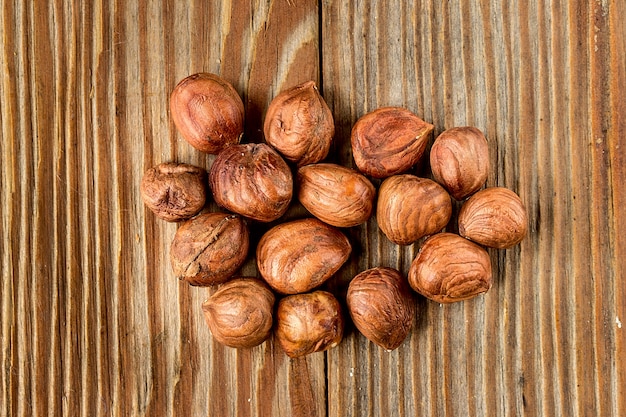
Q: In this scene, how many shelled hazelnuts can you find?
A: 15